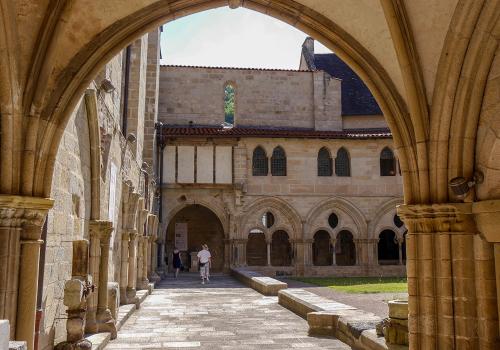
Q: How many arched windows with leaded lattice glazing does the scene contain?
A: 5